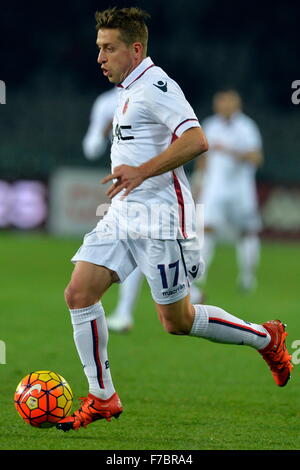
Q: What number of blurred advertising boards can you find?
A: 3